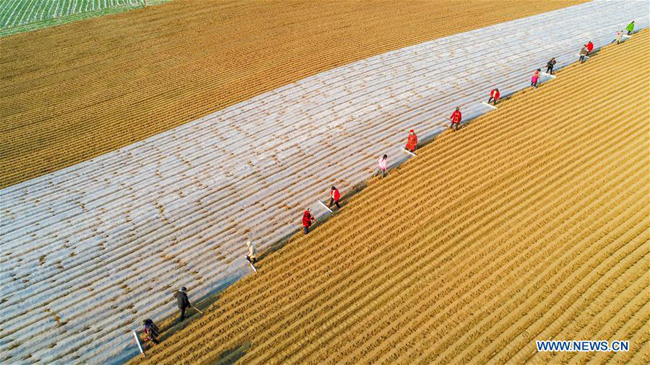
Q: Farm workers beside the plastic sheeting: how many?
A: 15